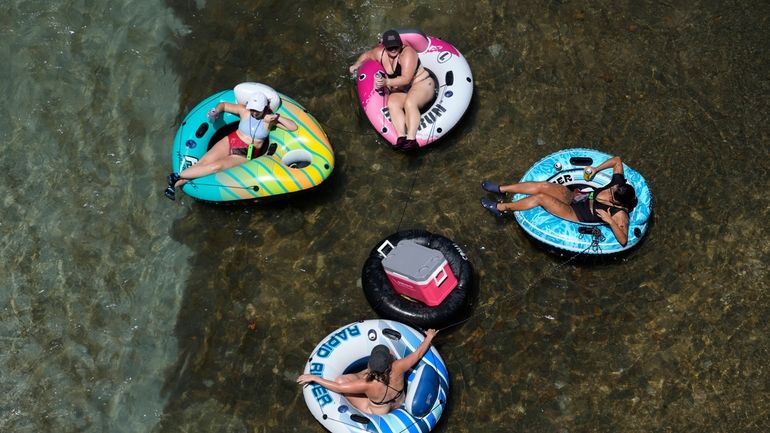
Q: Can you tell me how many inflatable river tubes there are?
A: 5